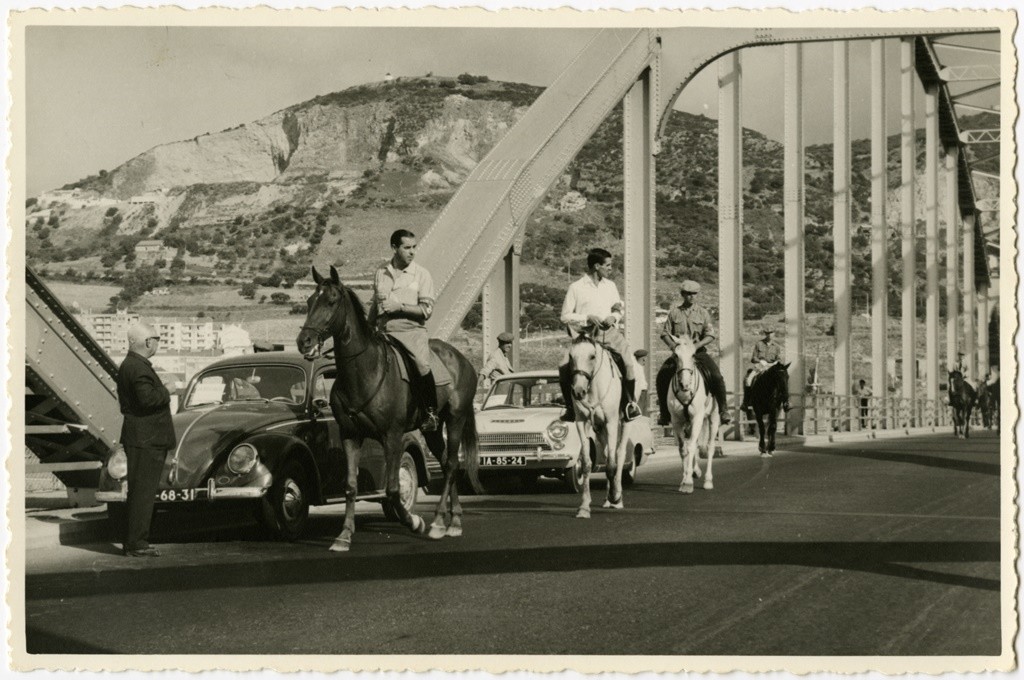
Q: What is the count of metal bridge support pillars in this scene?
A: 11